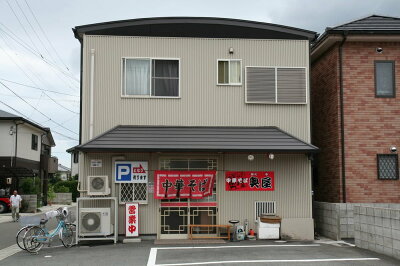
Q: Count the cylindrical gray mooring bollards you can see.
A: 0